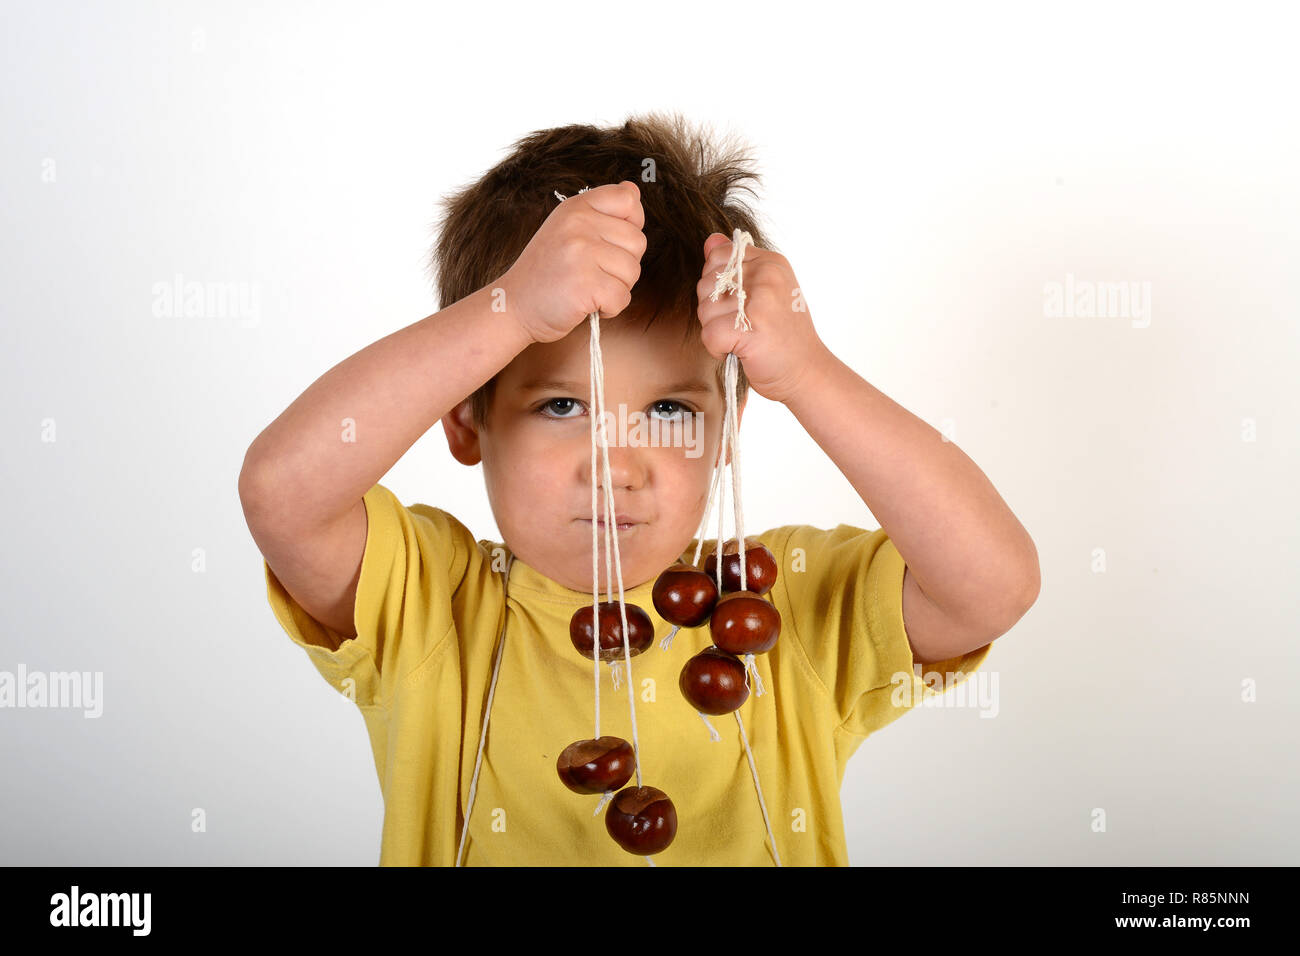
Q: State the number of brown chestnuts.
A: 7